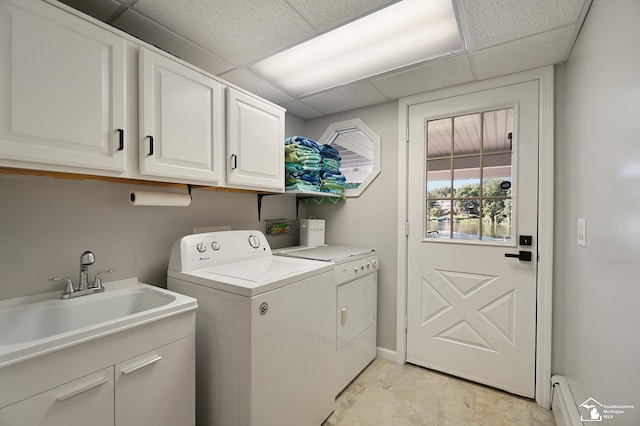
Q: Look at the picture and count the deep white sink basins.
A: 1